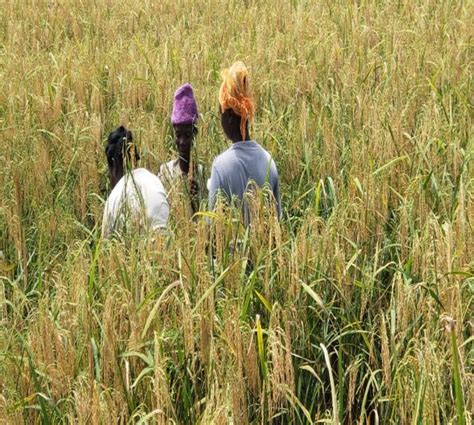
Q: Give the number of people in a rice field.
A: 3